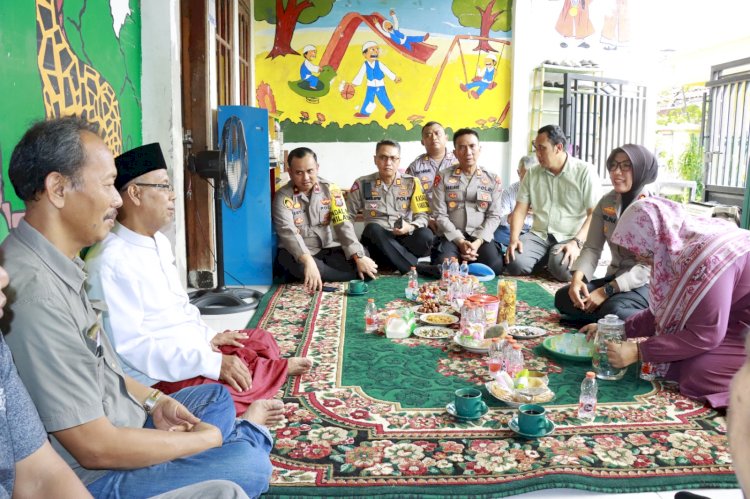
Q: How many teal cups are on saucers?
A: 3